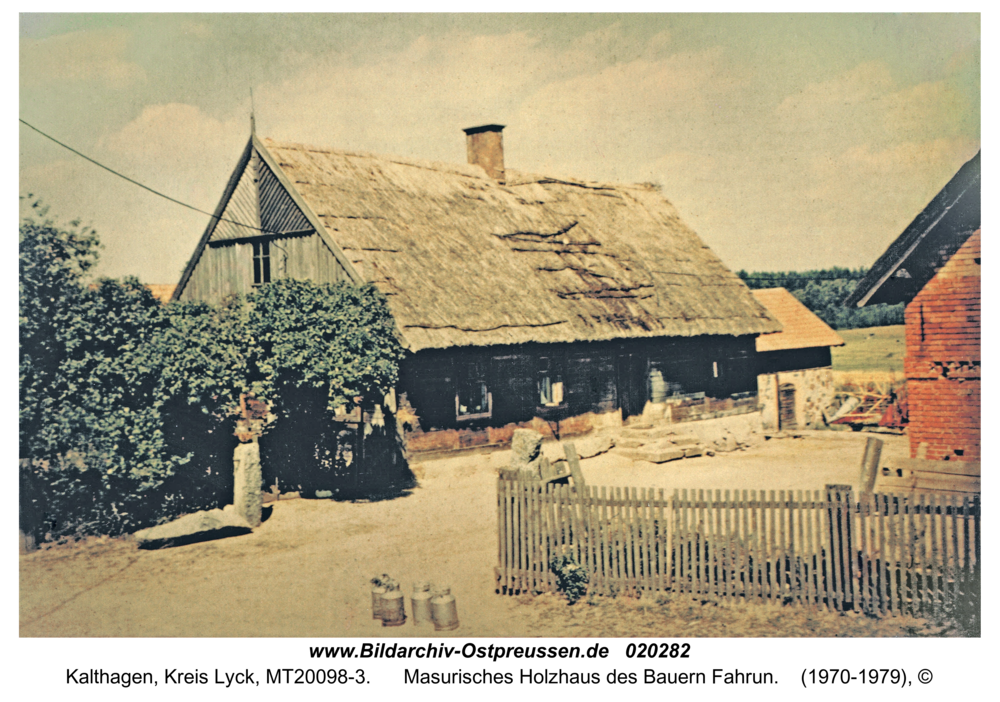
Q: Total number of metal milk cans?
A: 4